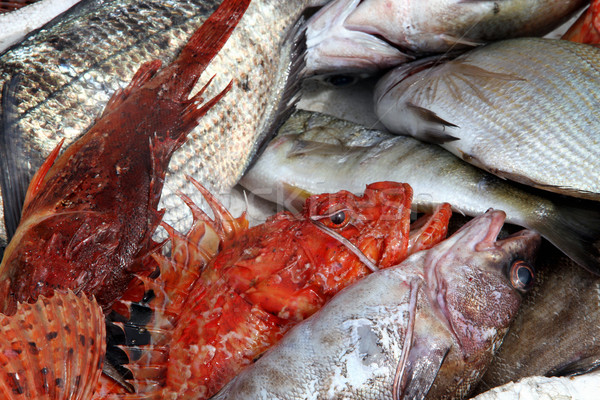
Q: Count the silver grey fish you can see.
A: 5